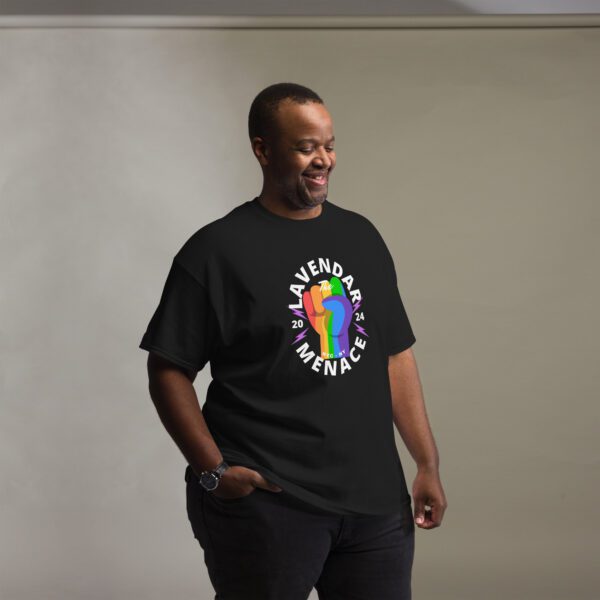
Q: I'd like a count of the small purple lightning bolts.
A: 4